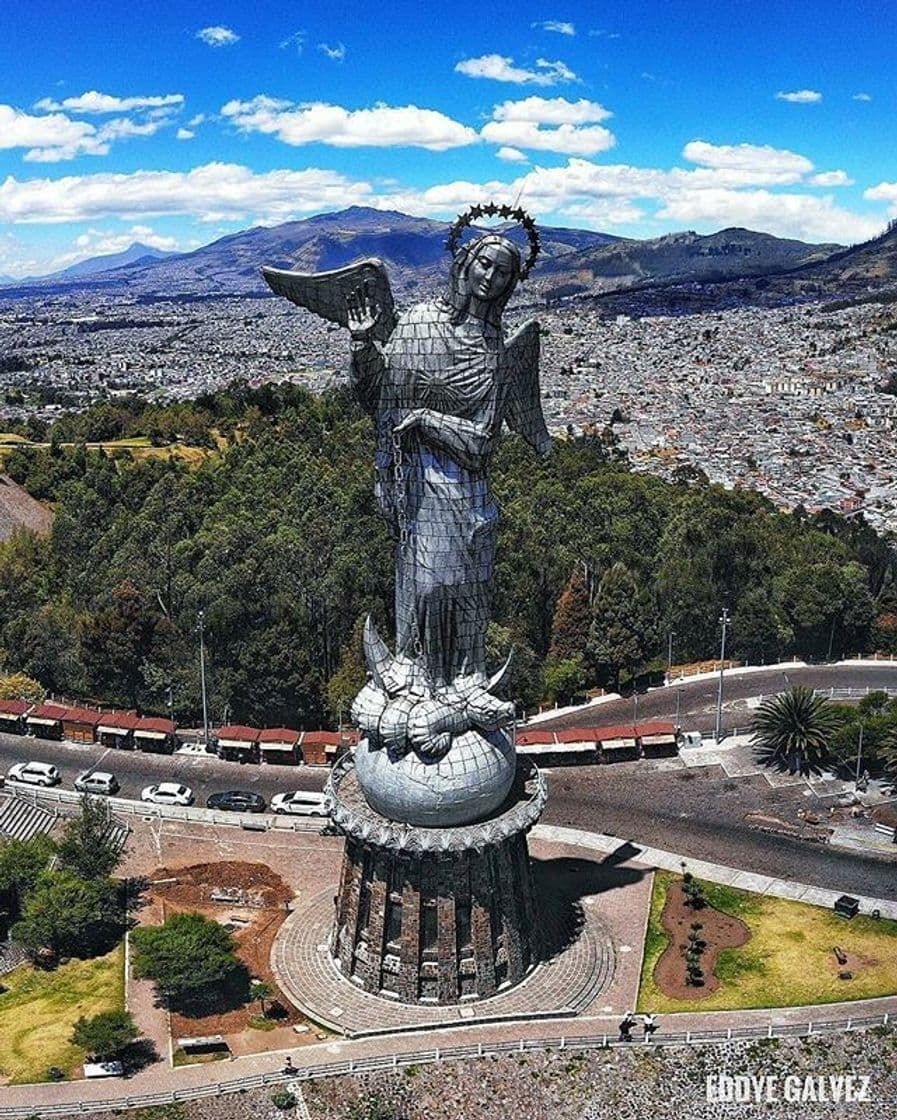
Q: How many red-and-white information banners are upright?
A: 0